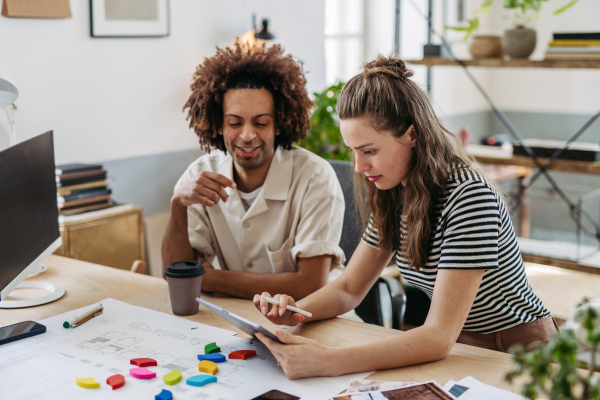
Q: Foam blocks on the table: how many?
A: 11